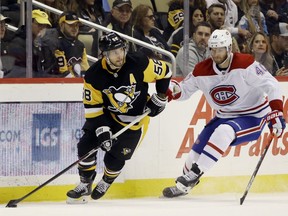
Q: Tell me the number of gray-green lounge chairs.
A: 0